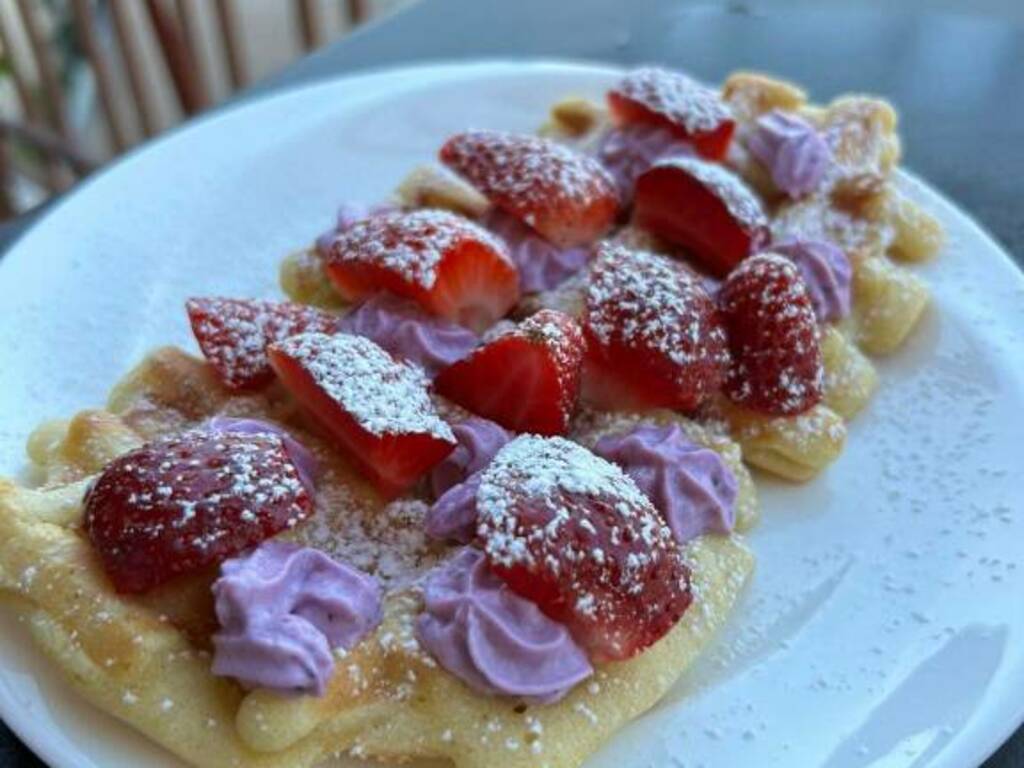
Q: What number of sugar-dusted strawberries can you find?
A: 11